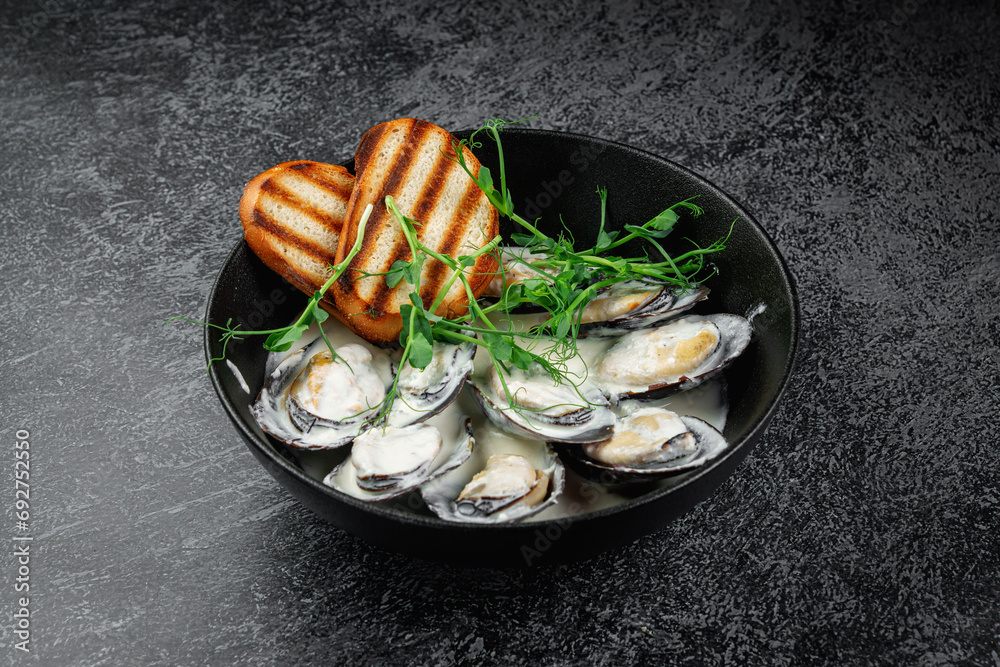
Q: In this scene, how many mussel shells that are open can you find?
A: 9